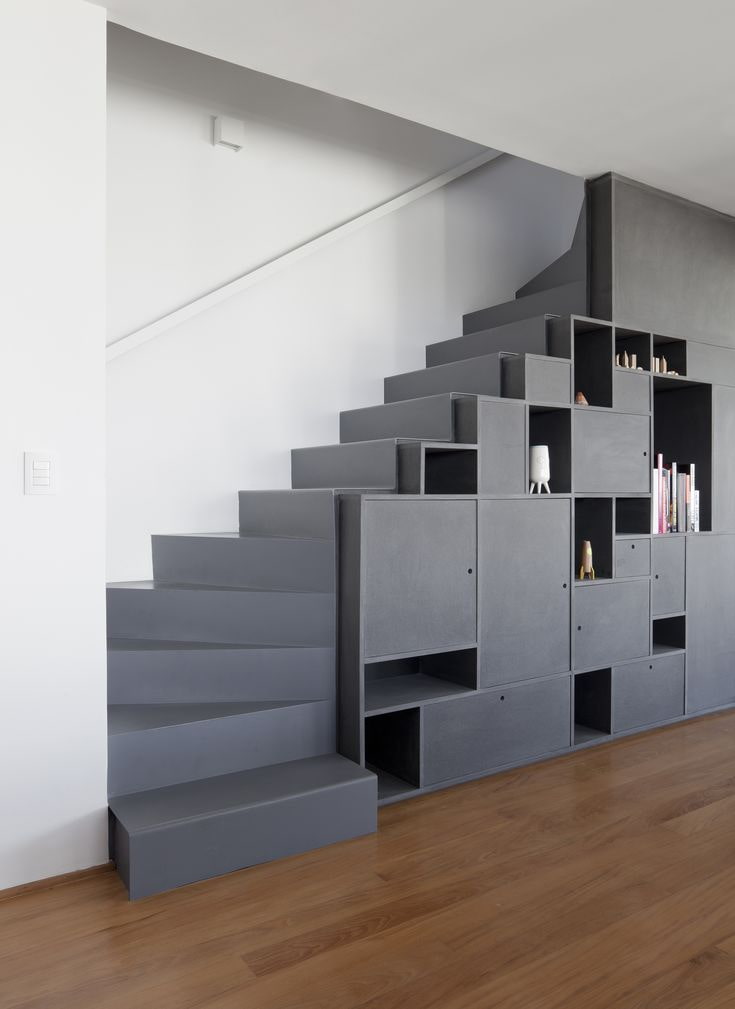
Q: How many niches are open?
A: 12